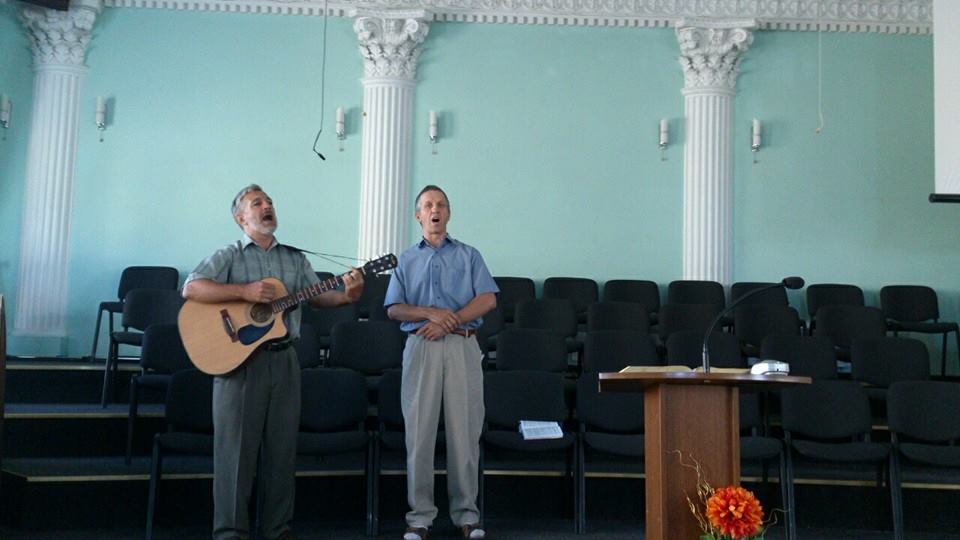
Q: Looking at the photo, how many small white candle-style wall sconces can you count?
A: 6